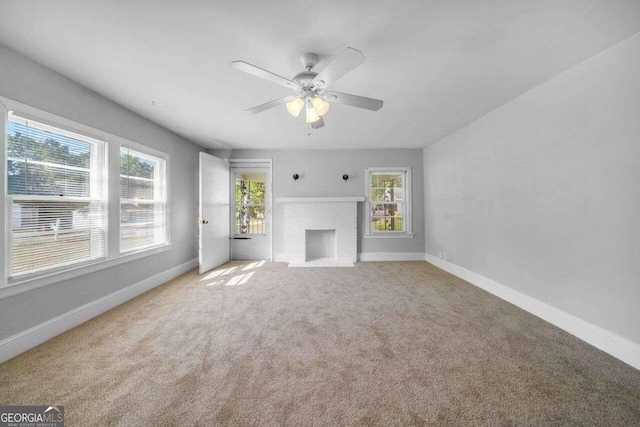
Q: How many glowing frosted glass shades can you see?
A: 3